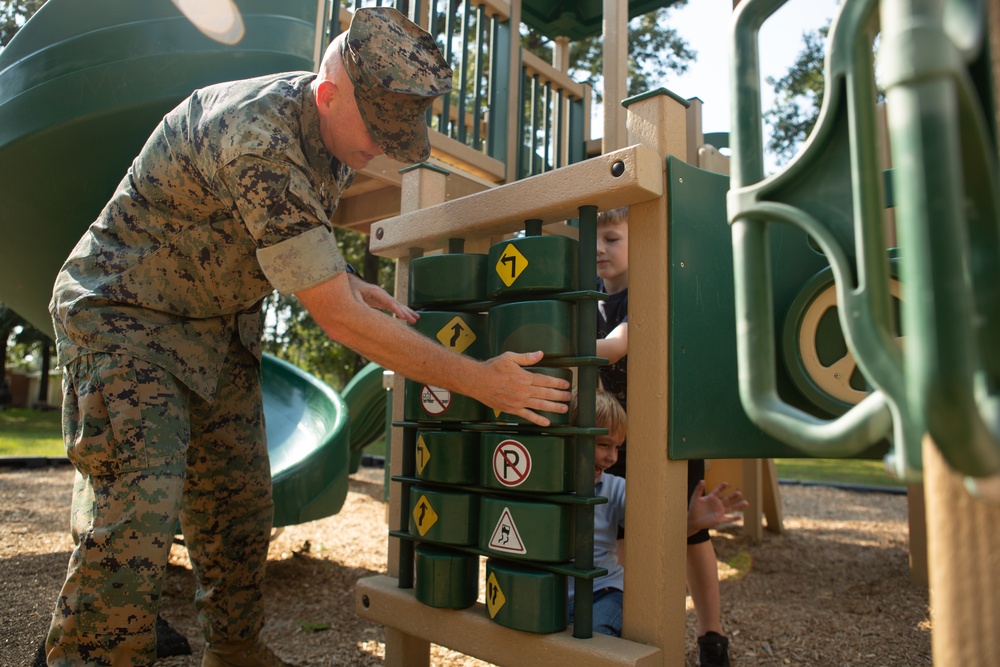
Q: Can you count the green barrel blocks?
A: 12